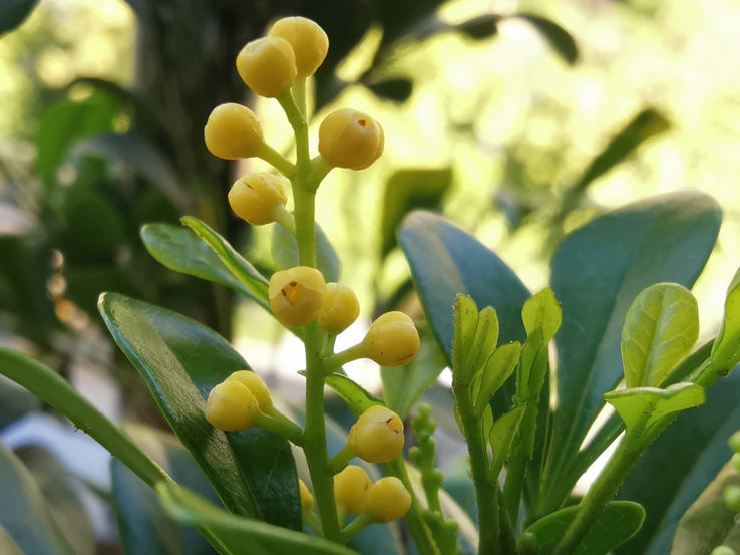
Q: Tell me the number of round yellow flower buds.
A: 14